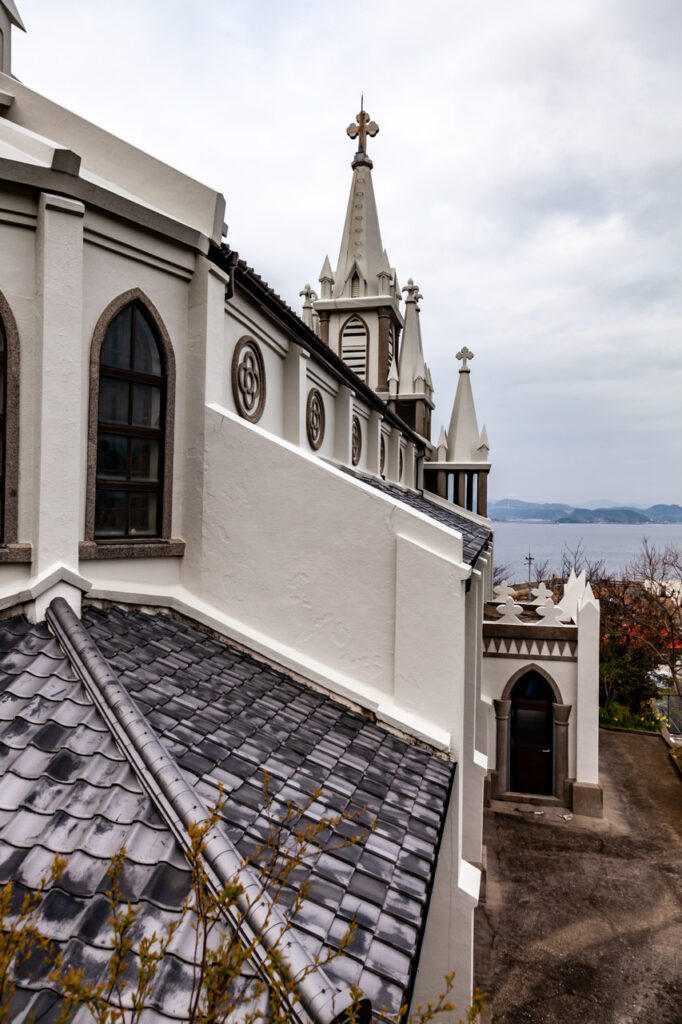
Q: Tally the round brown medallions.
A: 5